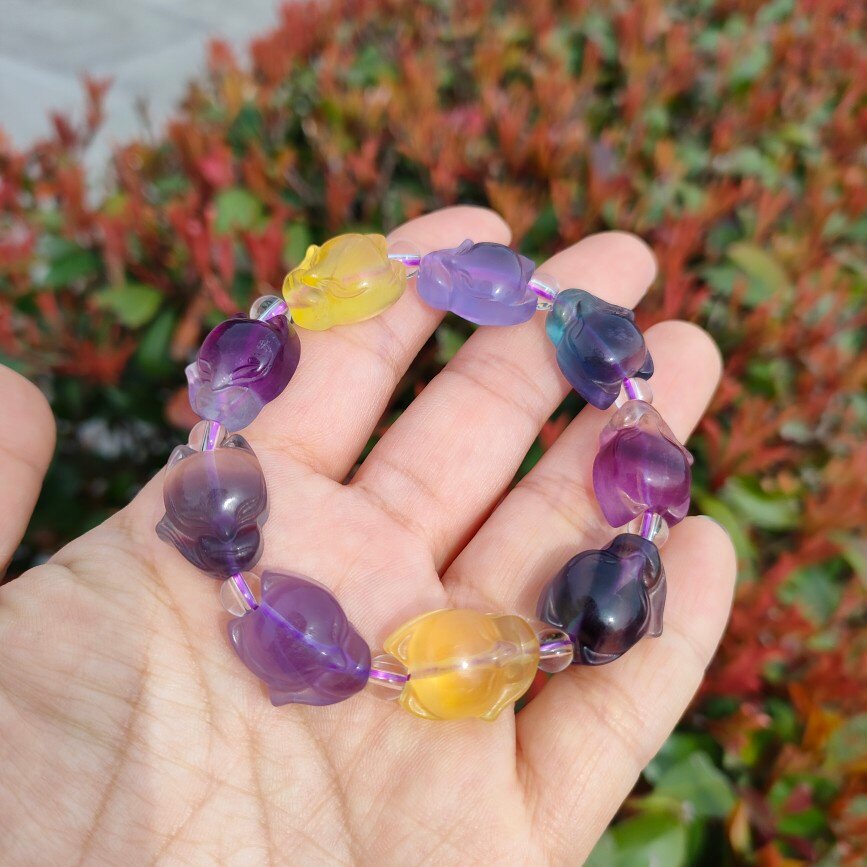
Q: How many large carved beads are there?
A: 9